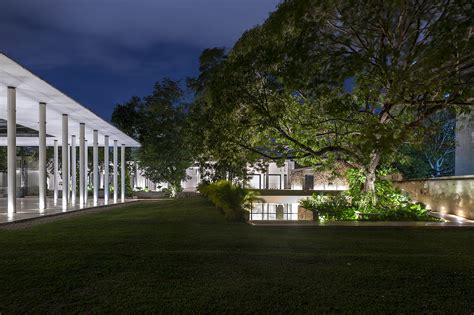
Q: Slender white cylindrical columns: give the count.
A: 12